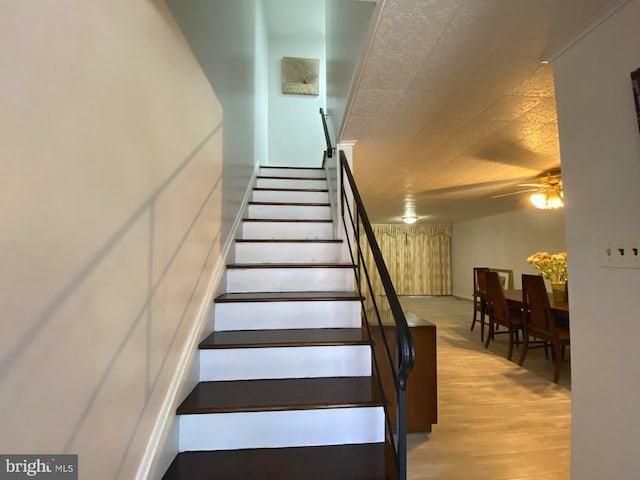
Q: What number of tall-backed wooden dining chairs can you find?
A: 3